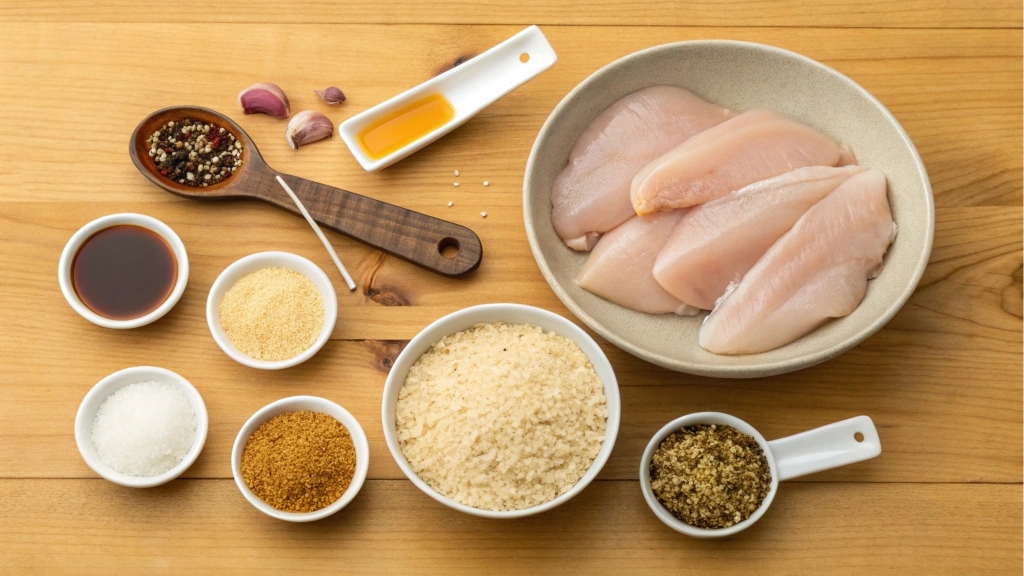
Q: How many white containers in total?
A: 7